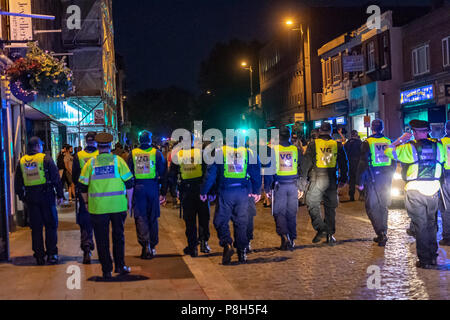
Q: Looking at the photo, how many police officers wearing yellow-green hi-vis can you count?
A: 11